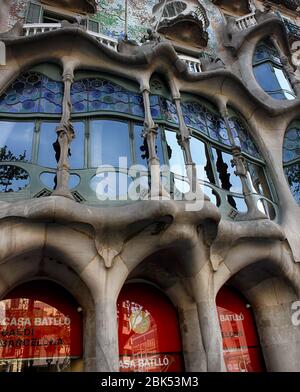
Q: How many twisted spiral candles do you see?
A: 0